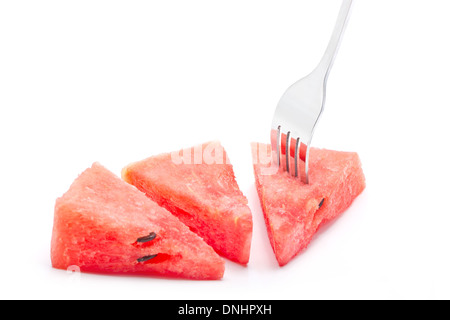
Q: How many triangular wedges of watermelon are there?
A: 3